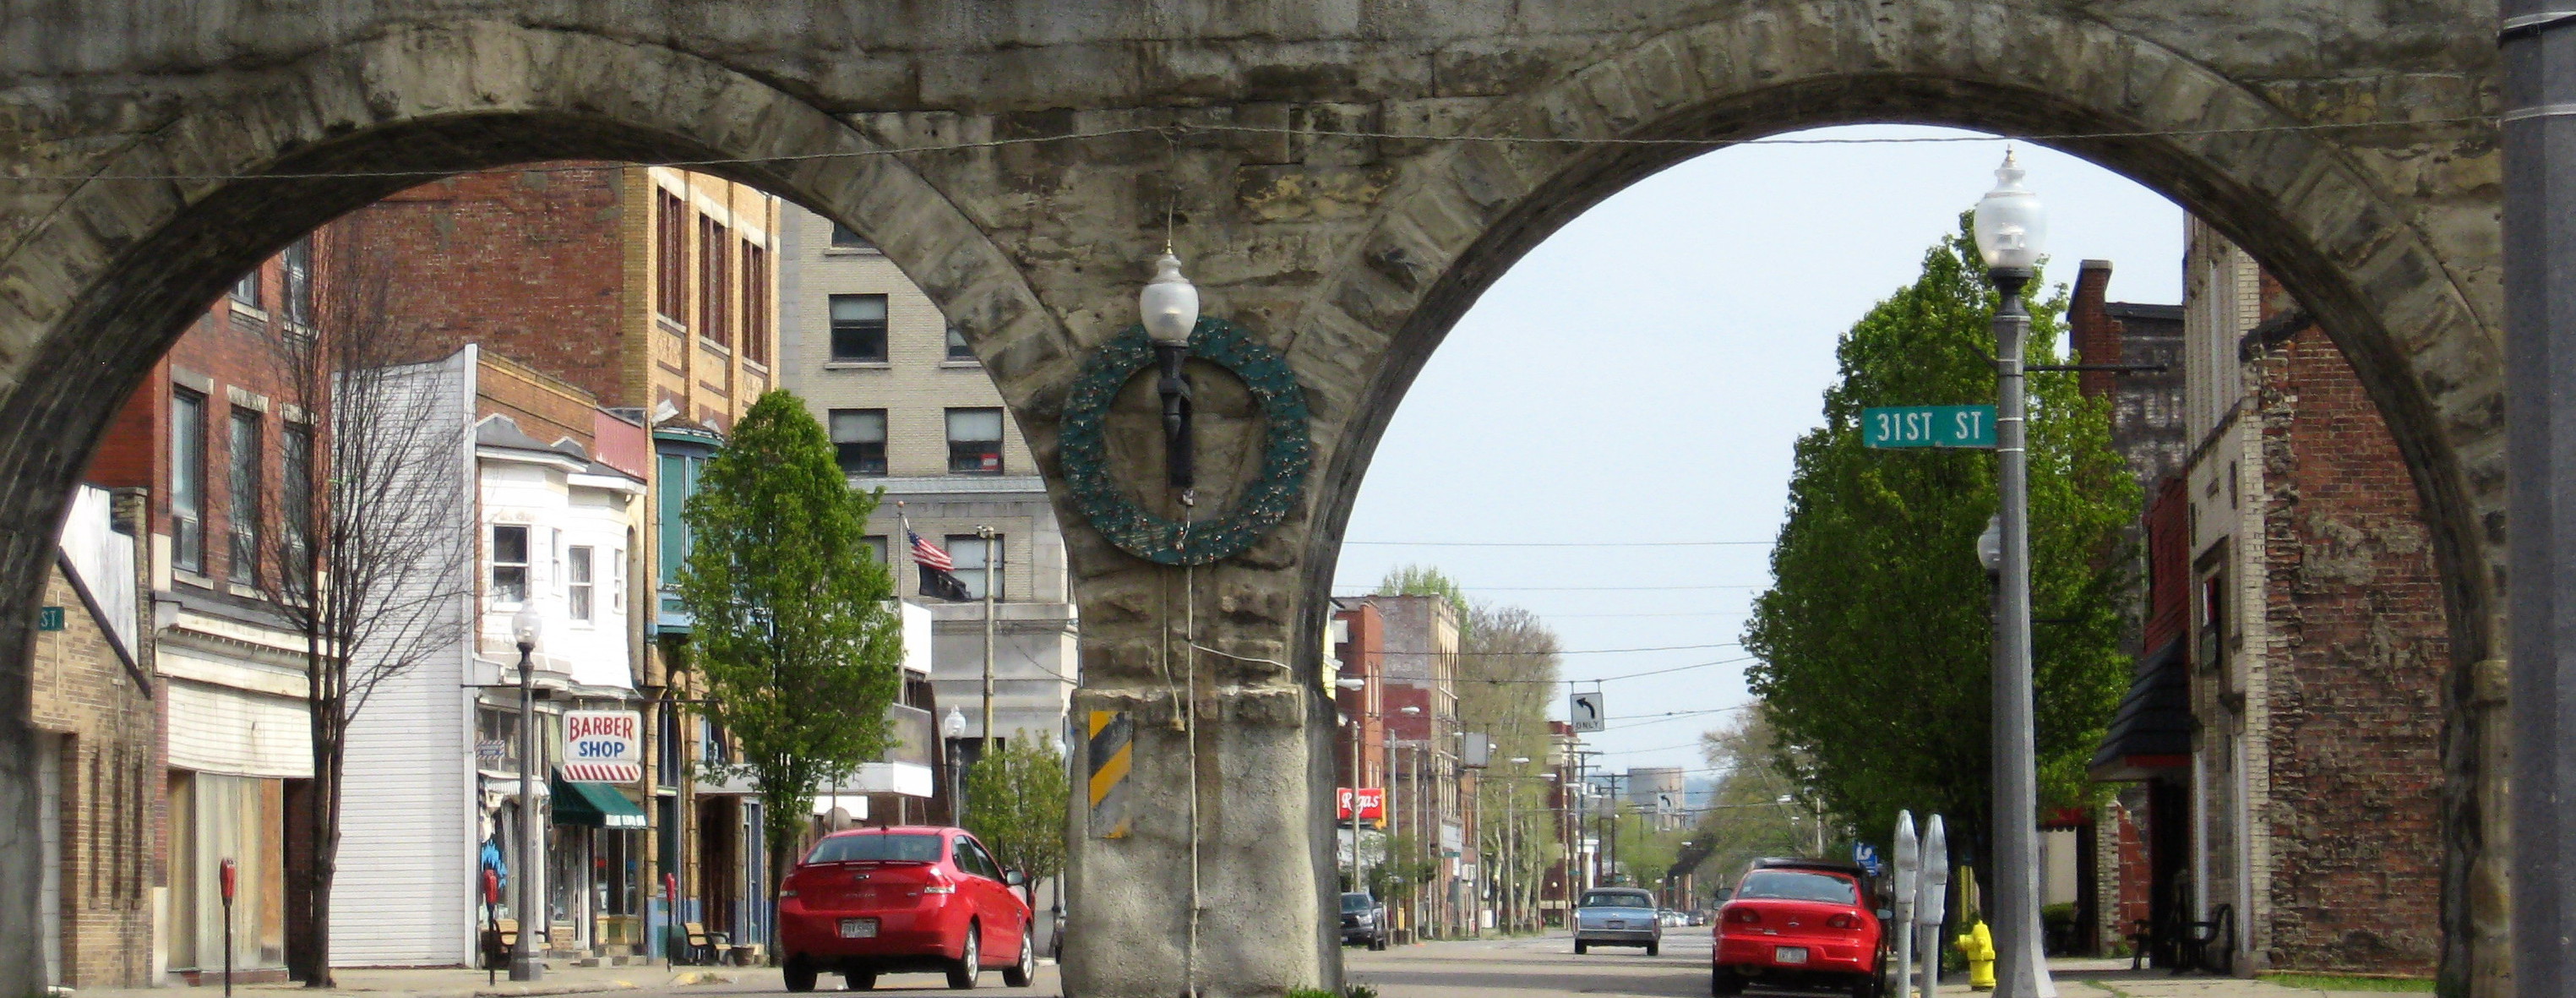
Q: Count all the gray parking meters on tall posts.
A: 2